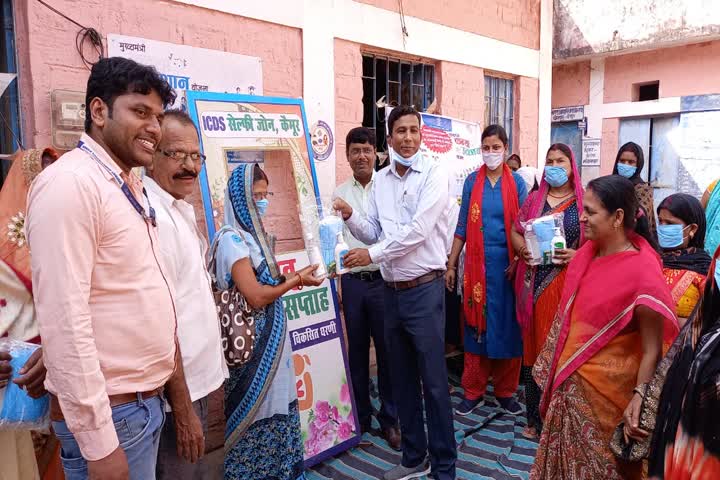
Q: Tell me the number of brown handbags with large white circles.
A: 1